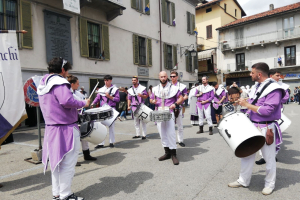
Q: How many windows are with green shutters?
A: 8